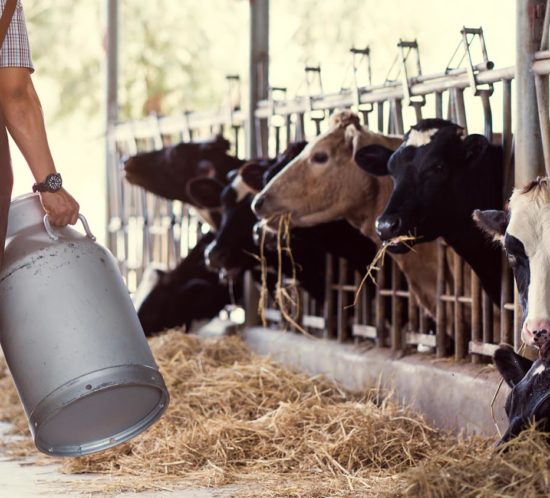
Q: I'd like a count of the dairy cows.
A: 8